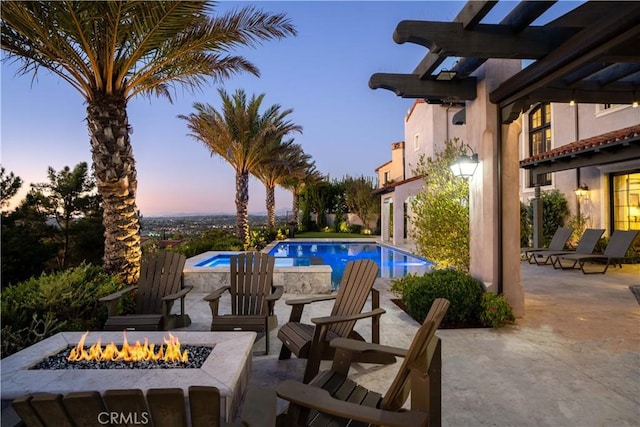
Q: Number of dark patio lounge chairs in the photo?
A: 3